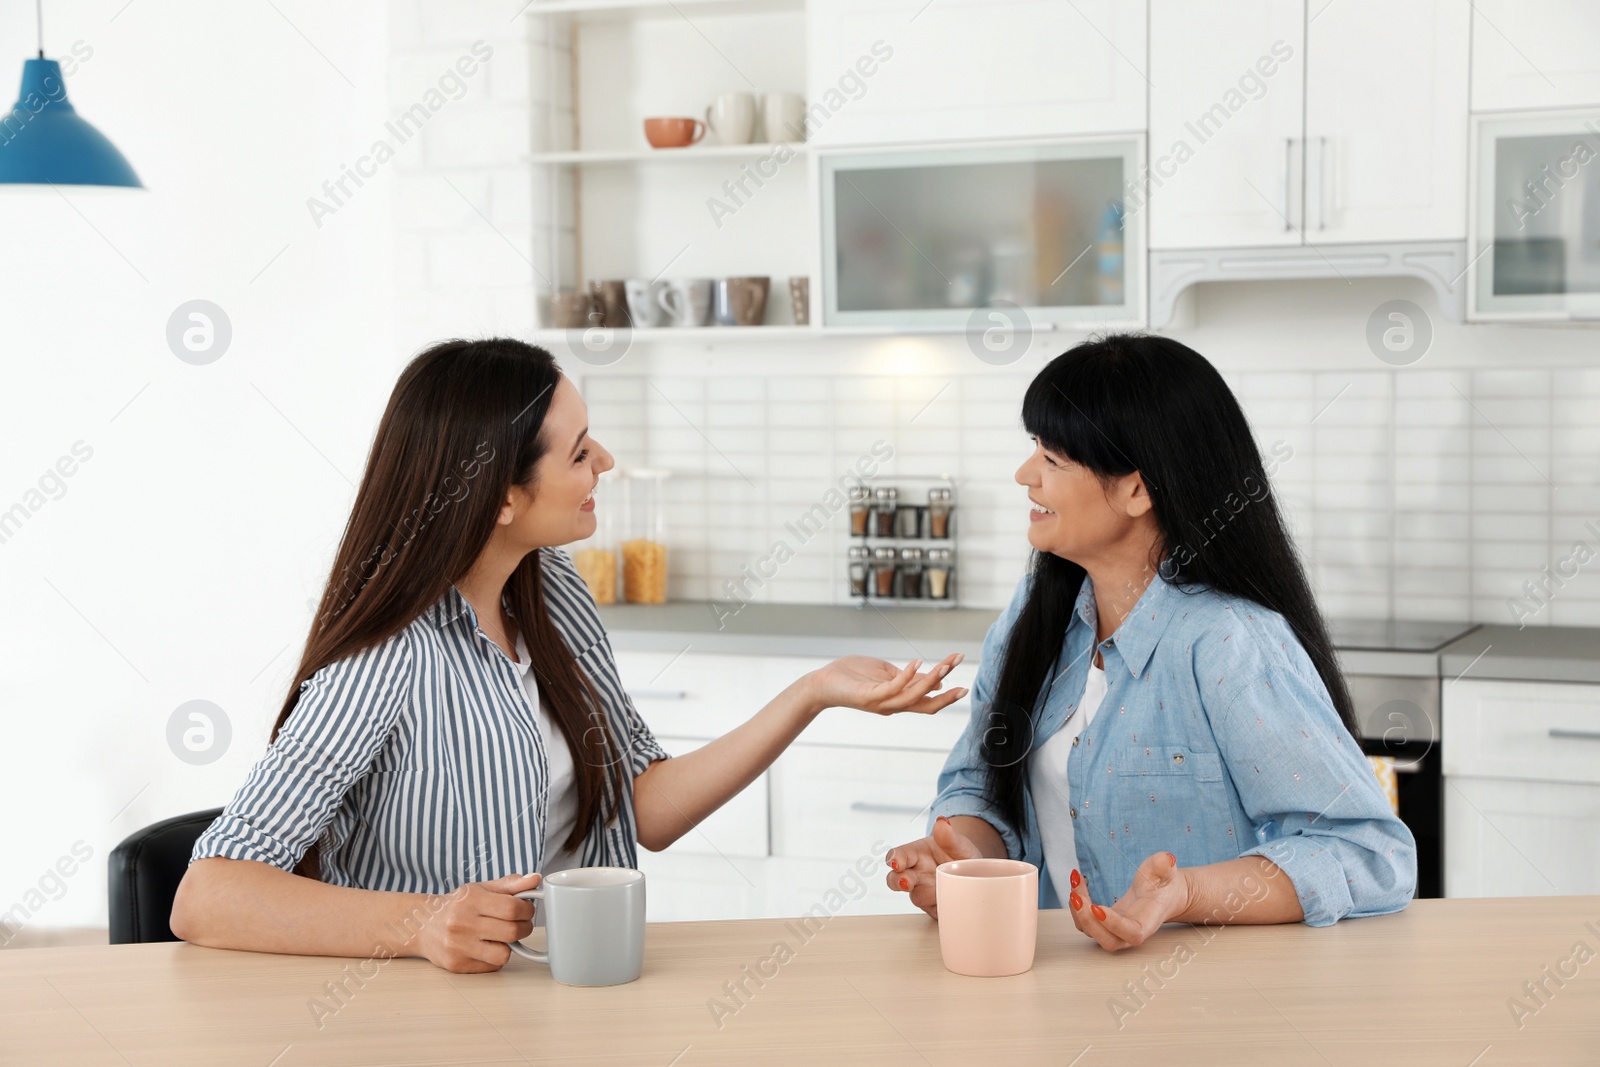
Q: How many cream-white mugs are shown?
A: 2